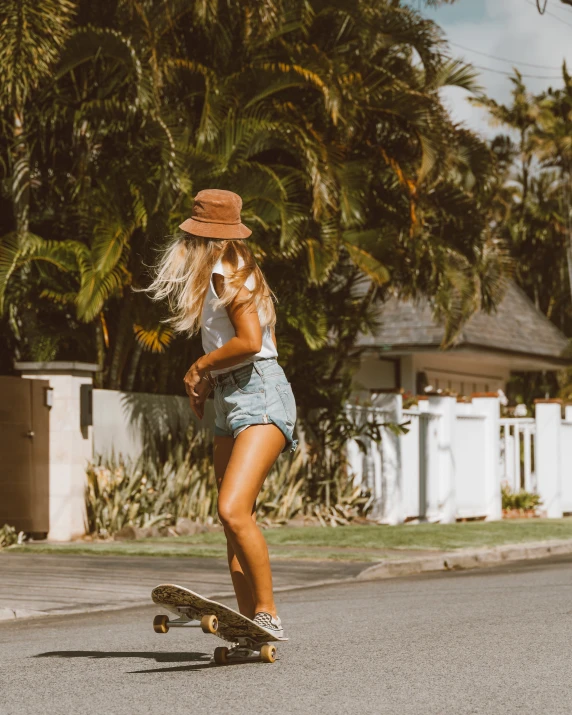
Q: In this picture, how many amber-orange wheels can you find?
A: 4